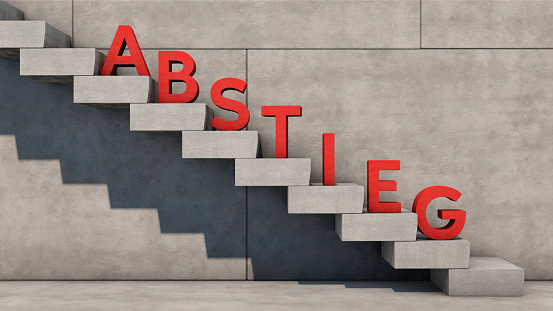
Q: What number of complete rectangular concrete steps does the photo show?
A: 9